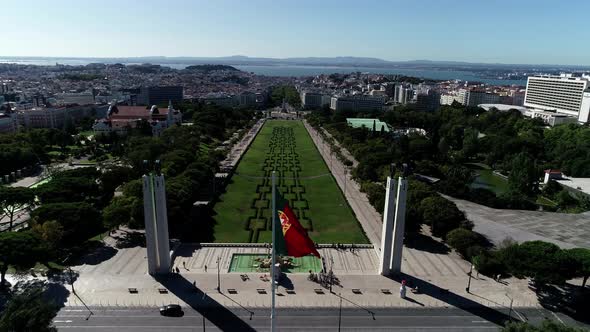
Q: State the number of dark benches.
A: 8